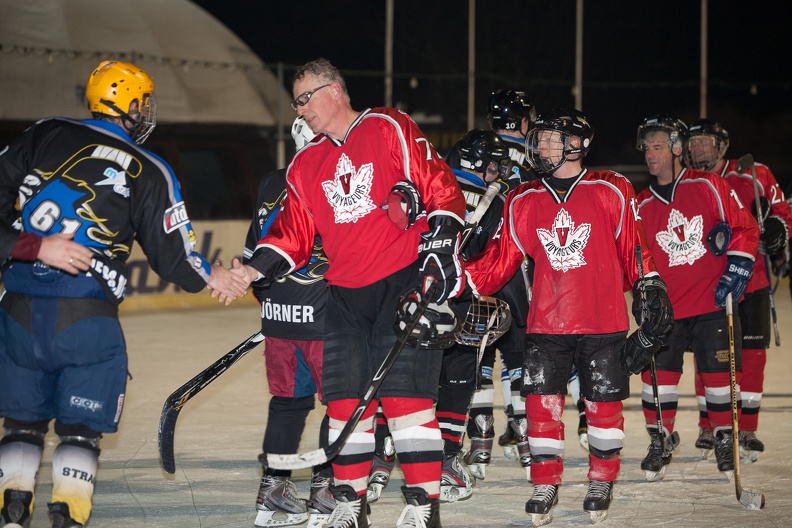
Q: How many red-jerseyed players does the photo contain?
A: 4